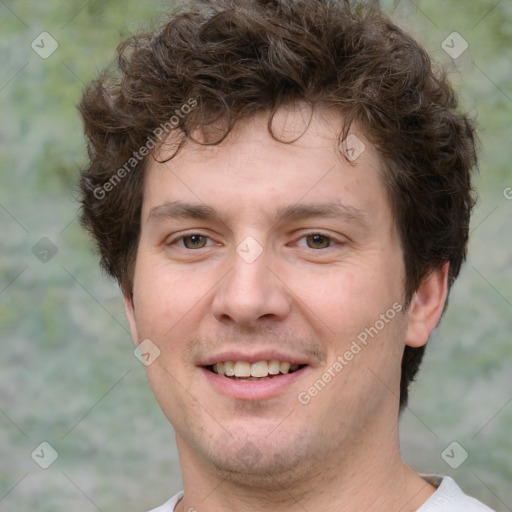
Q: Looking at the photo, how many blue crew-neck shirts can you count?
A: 0